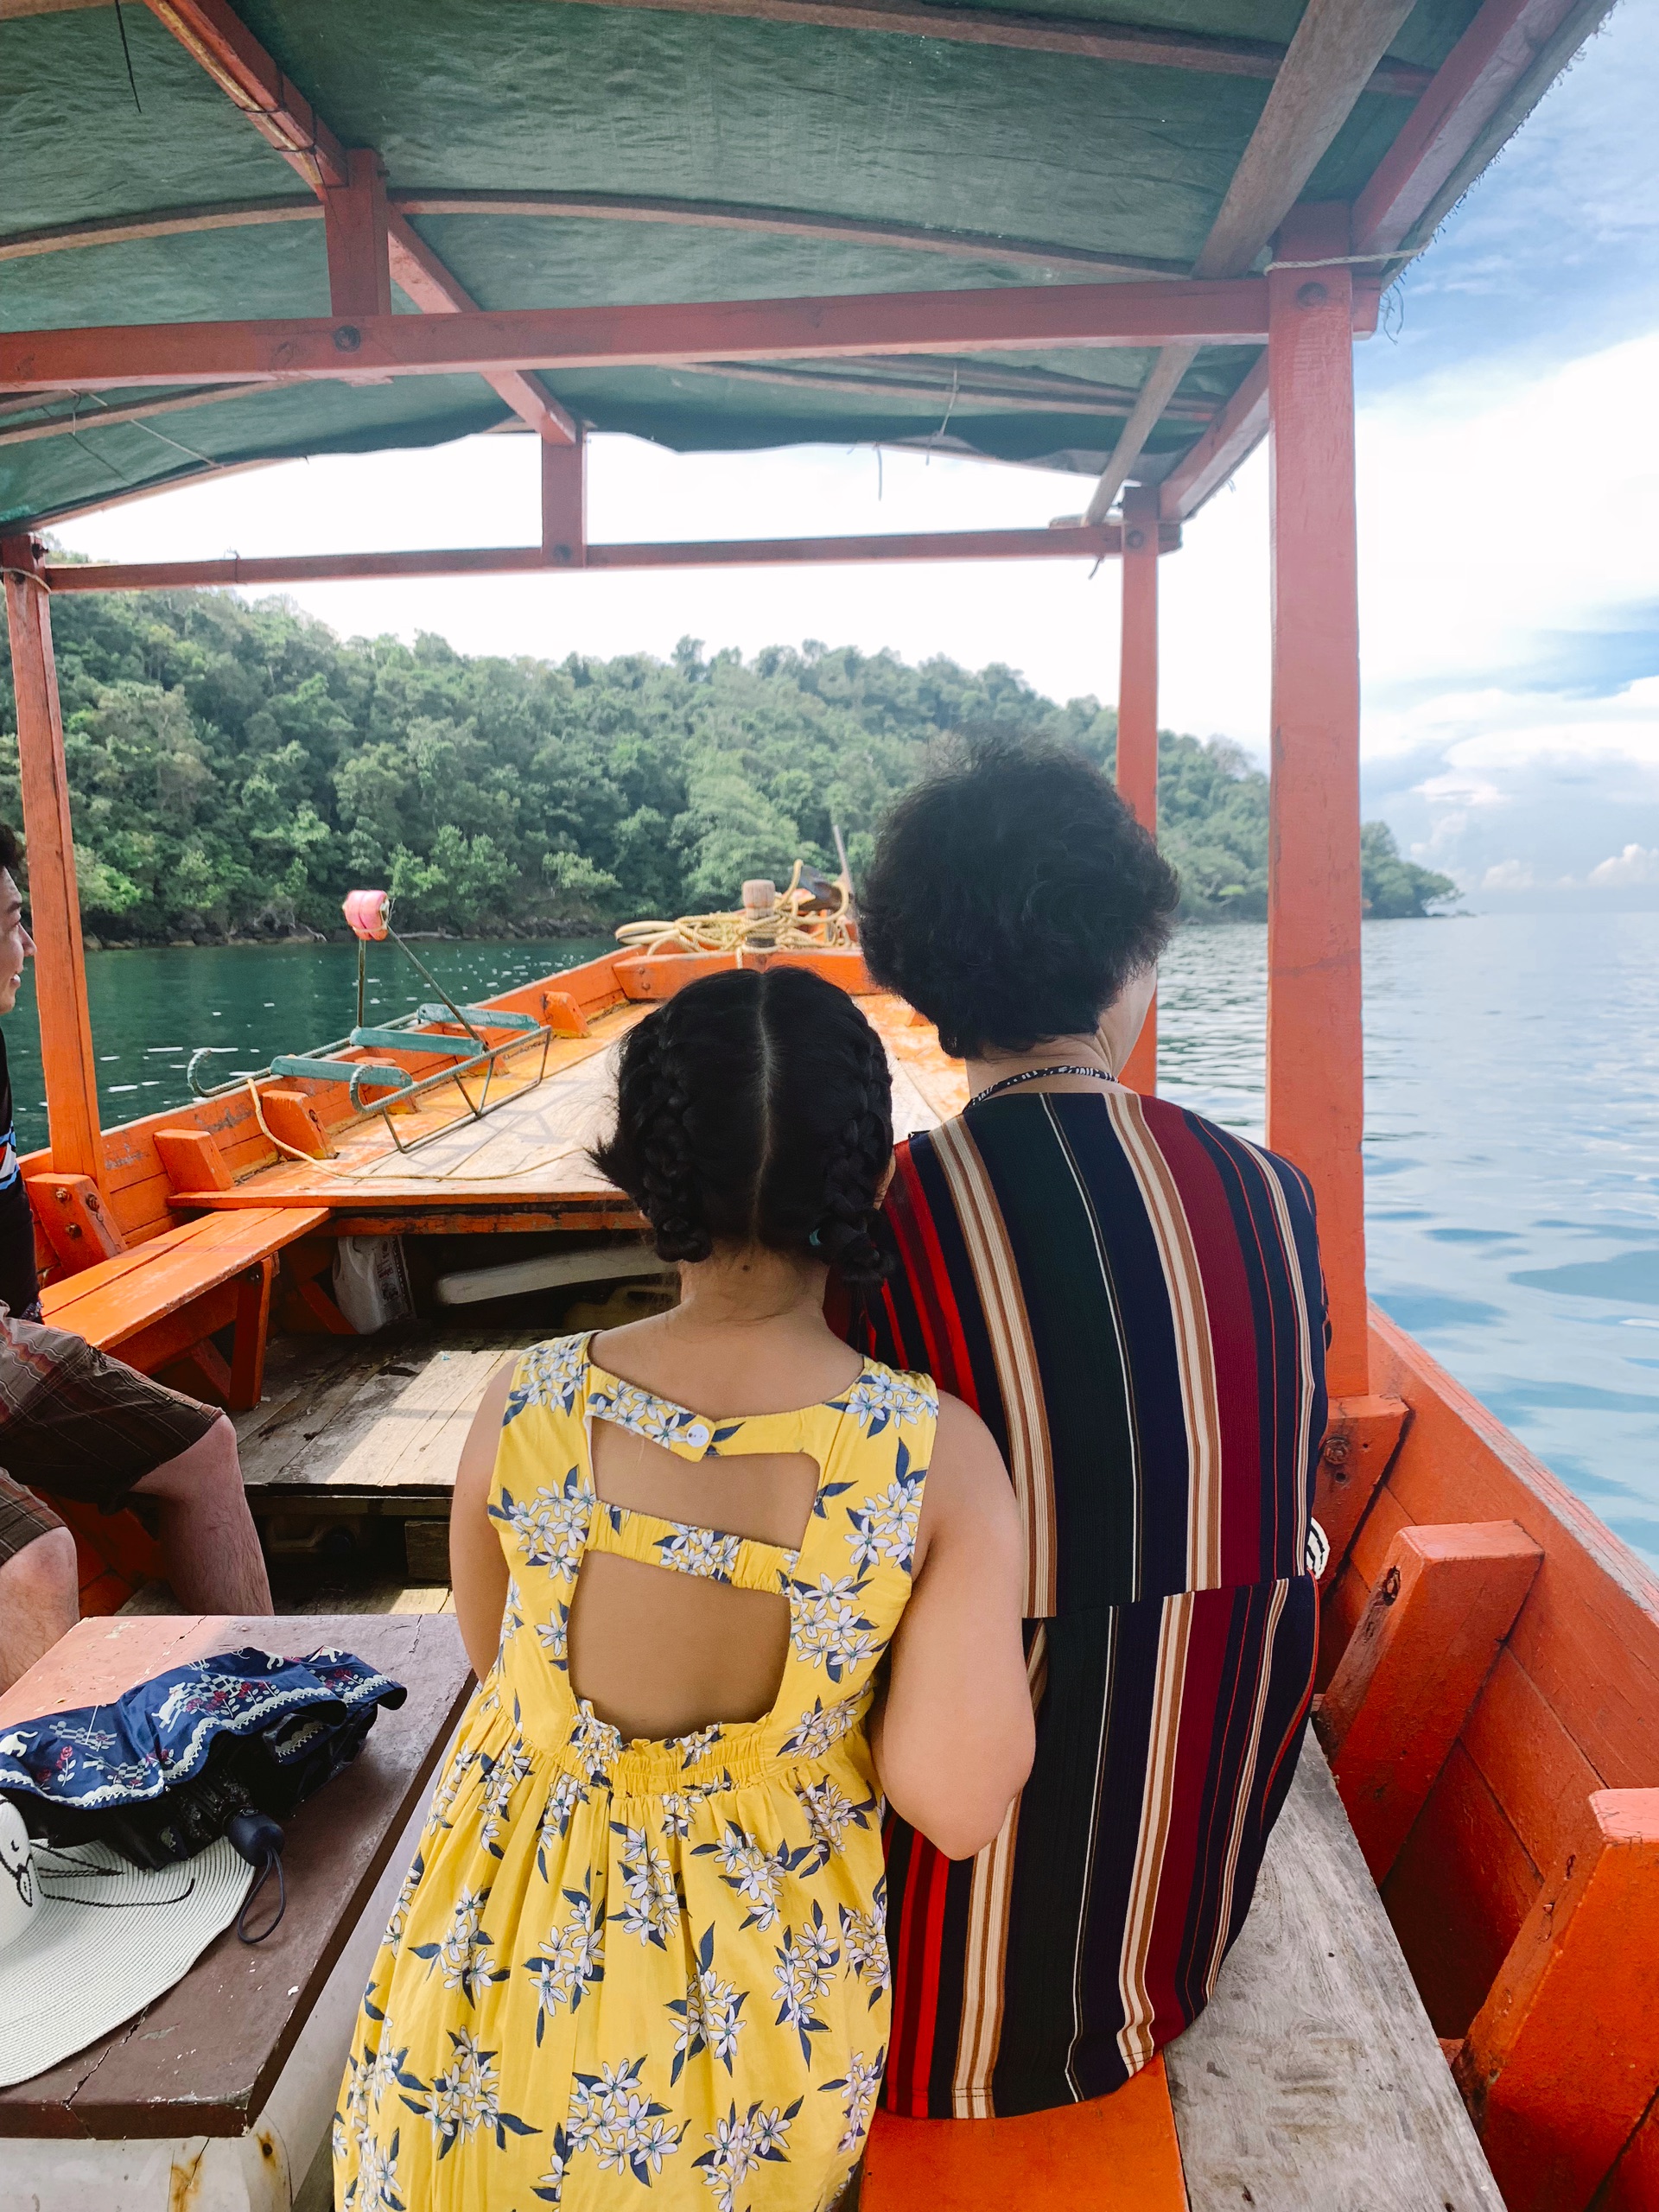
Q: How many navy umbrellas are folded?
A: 1